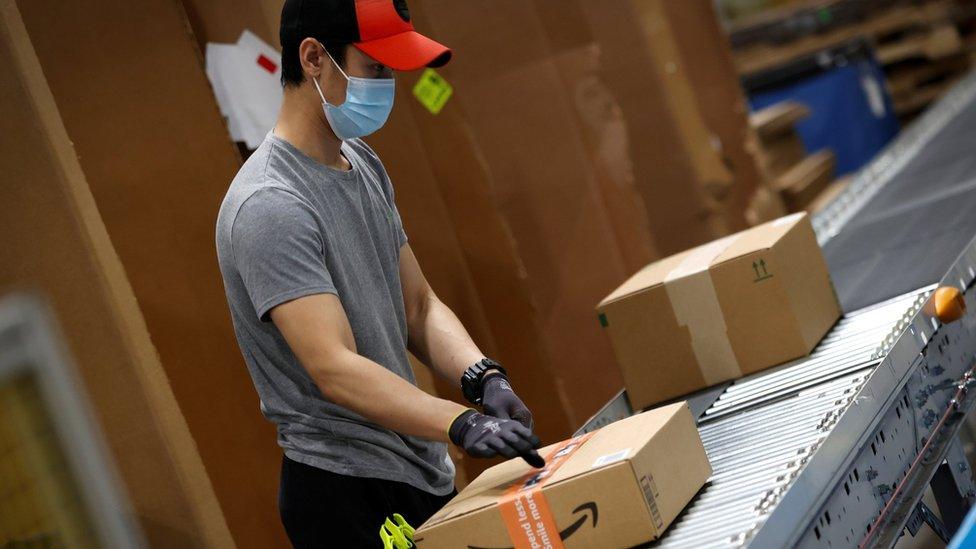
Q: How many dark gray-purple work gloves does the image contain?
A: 2